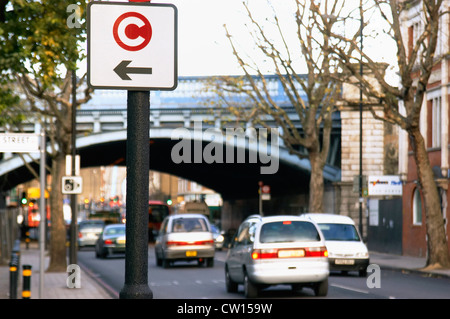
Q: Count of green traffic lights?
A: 2